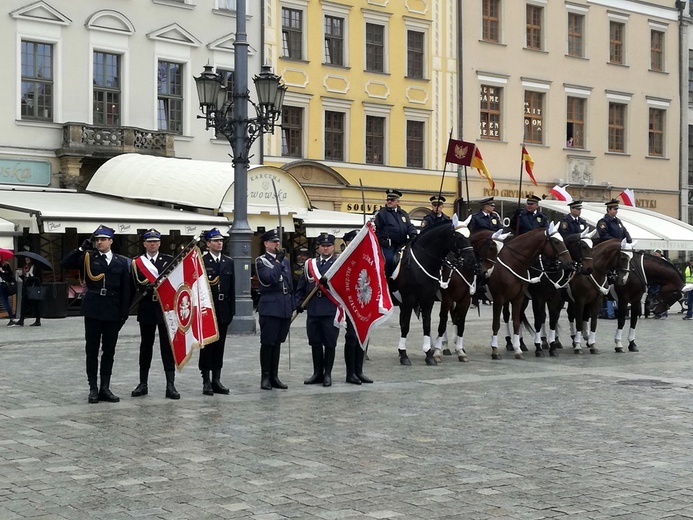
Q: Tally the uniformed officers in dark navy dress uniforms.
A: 12